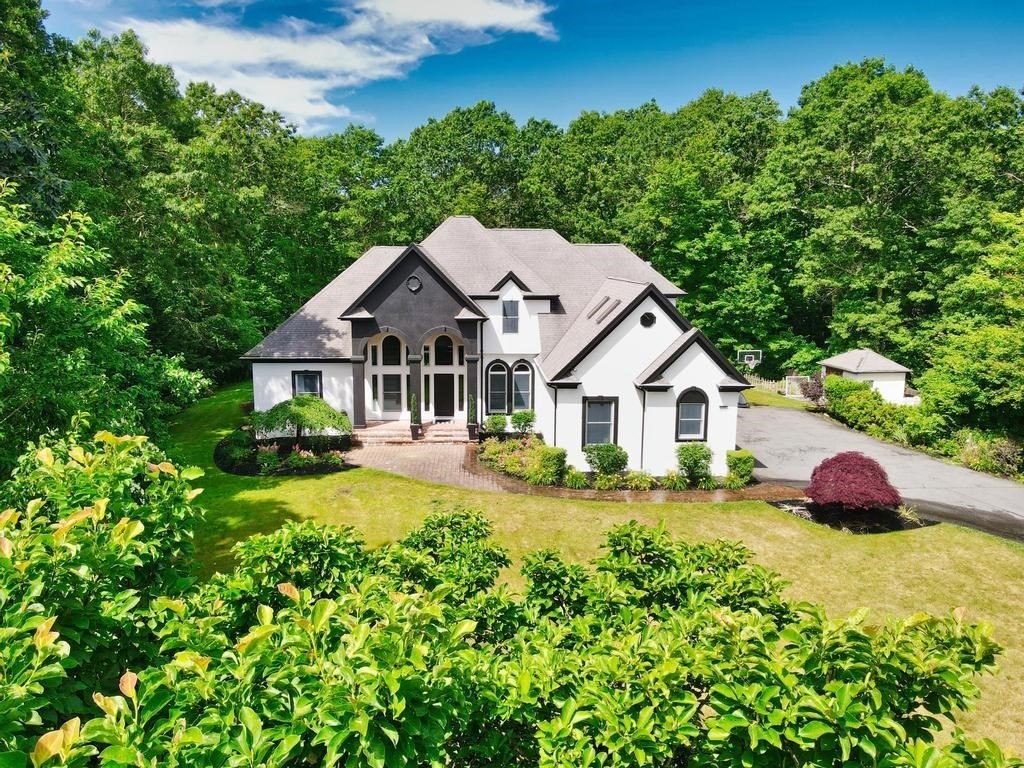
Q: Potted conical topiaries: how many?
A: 2